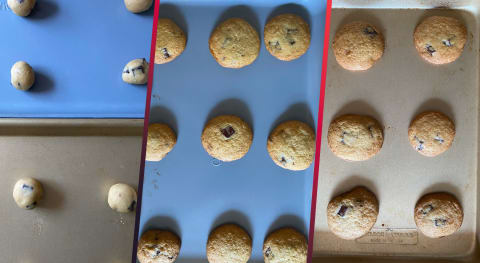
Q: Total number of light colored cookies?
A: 6